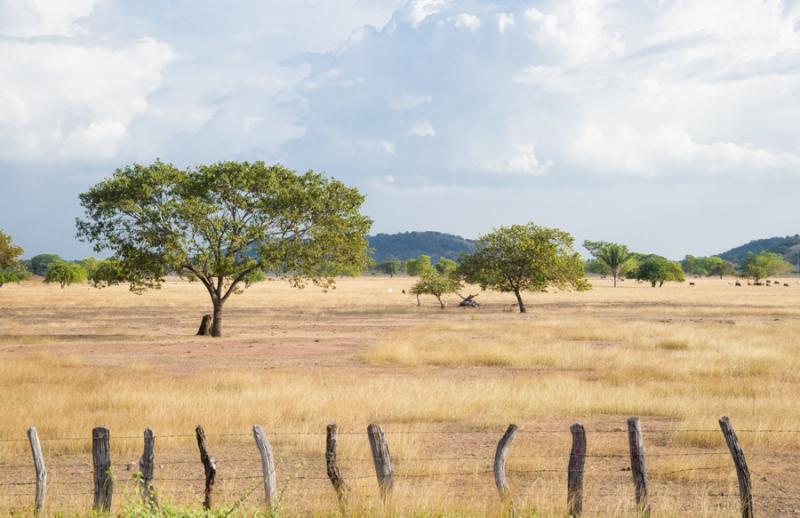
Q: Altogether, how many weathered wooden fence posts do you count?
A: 11